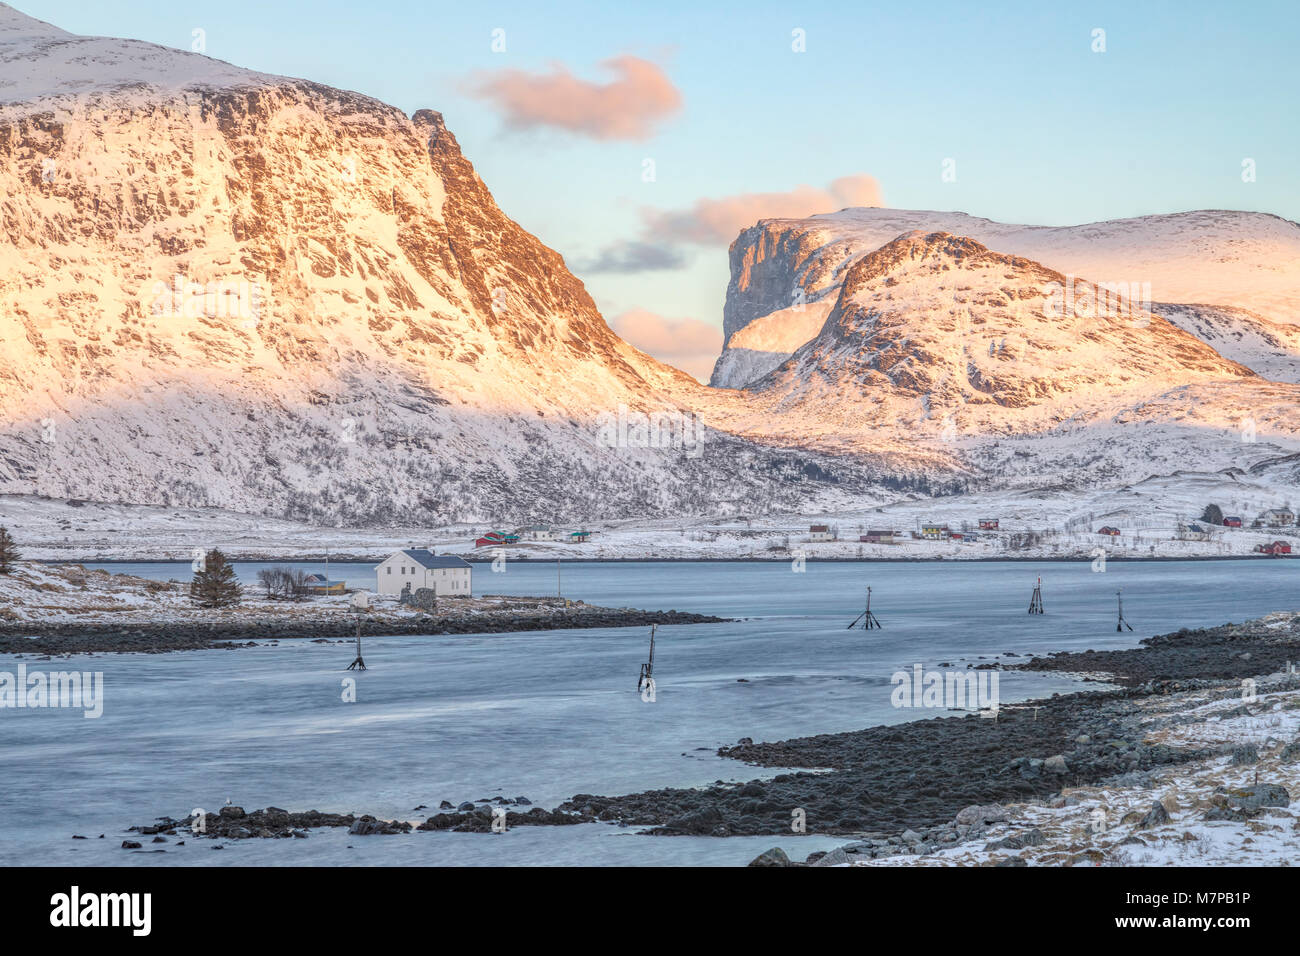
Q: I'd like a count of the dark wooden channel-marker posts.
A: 5